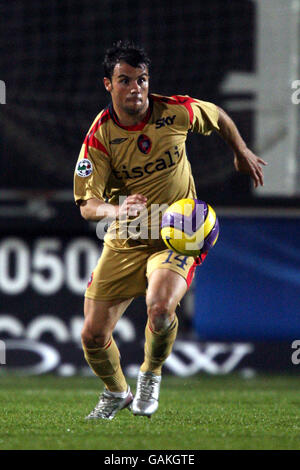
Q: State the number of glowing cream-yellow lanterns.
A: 0